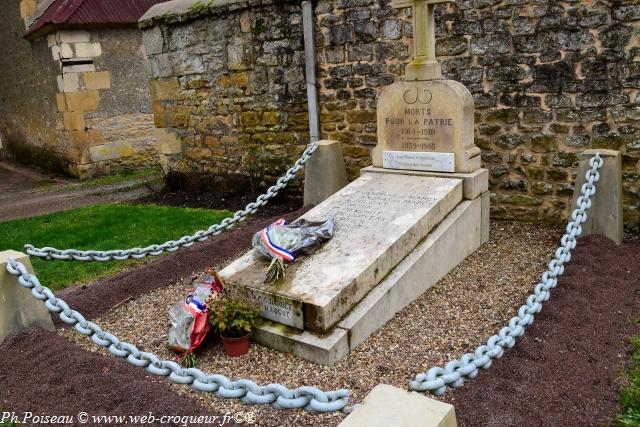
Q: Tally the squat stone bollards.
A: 4